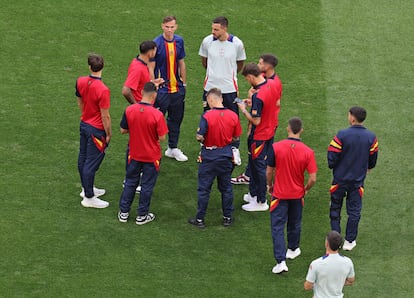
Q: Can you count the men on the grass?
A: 11